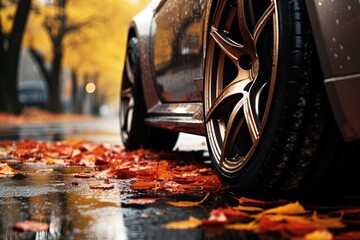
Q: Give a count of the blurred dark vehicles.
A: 1